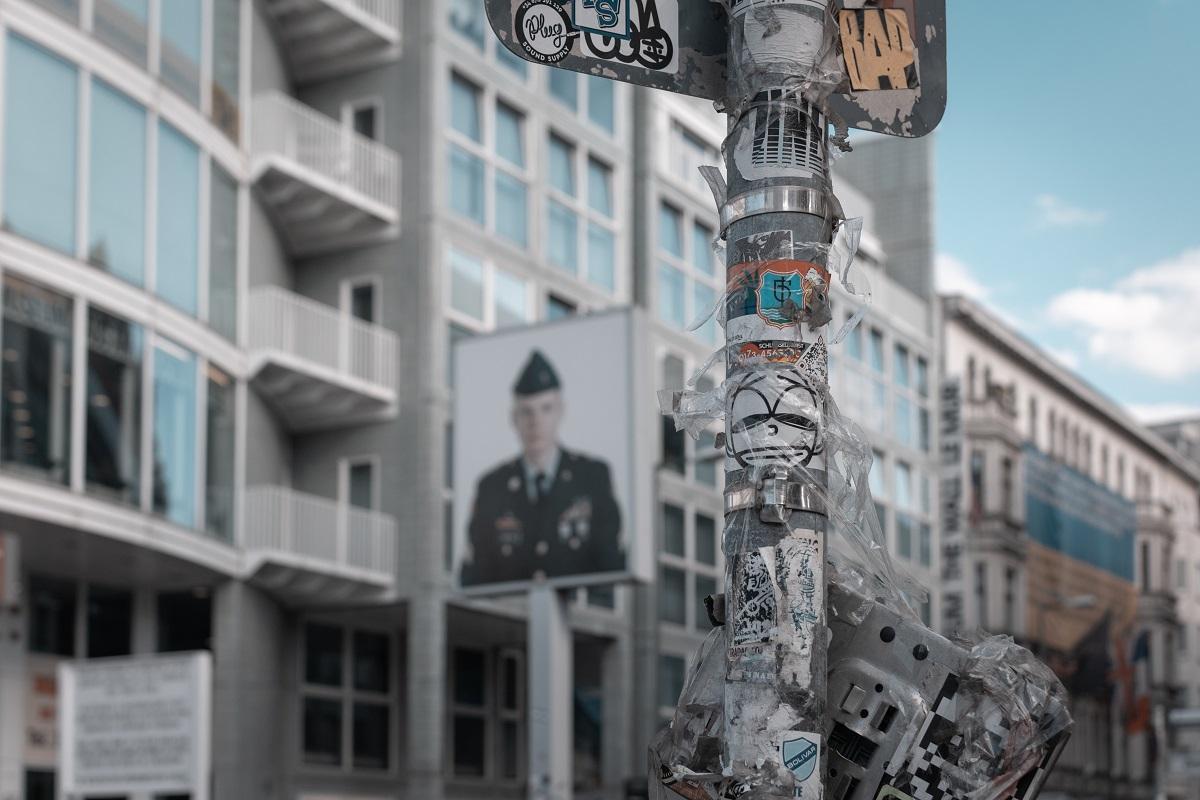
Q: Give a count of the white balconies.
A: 4